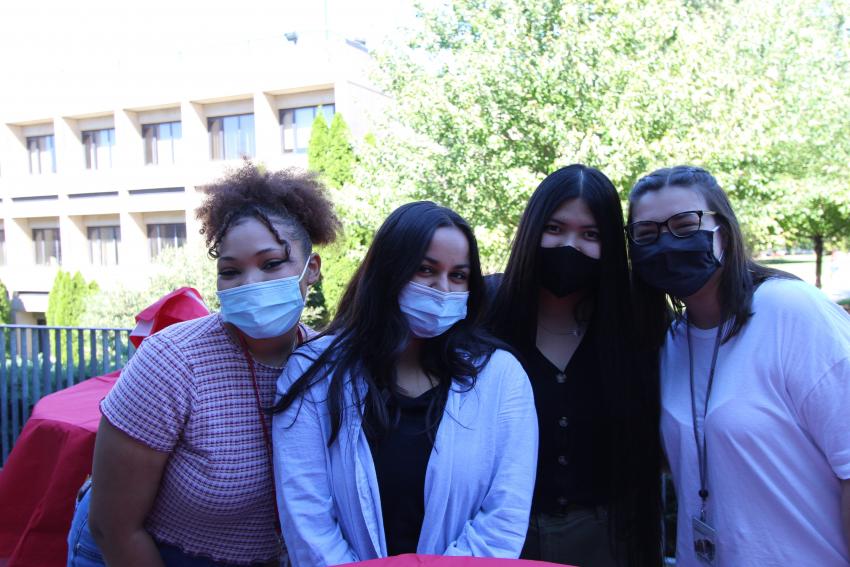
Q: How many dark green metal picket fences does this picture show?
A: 1